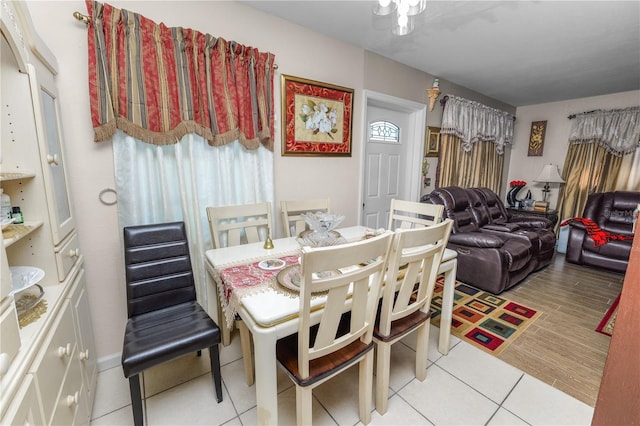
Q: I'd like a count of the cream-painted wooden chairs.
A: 5